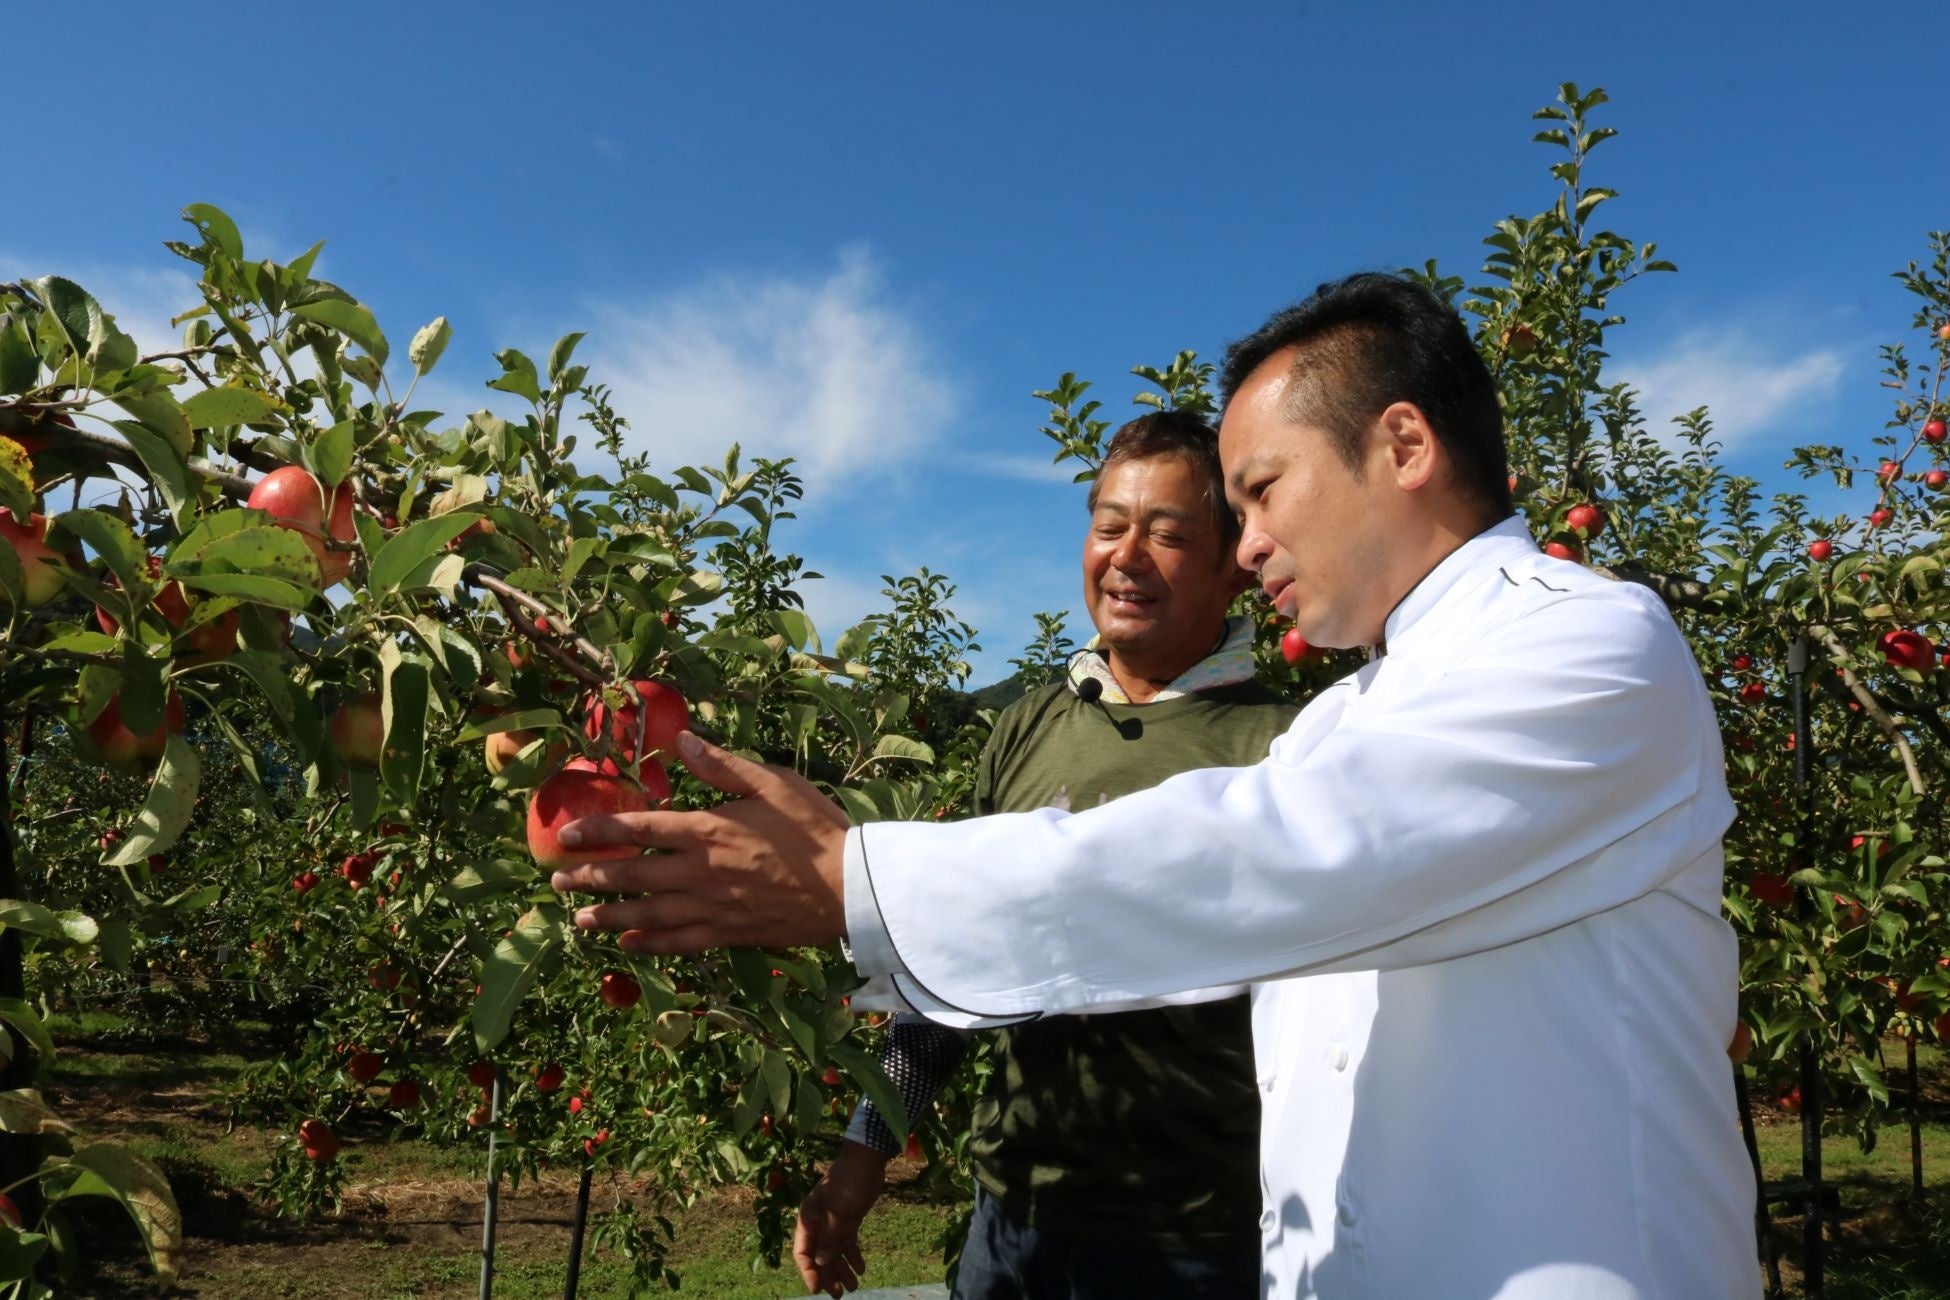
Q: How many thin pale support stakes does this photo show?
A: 1